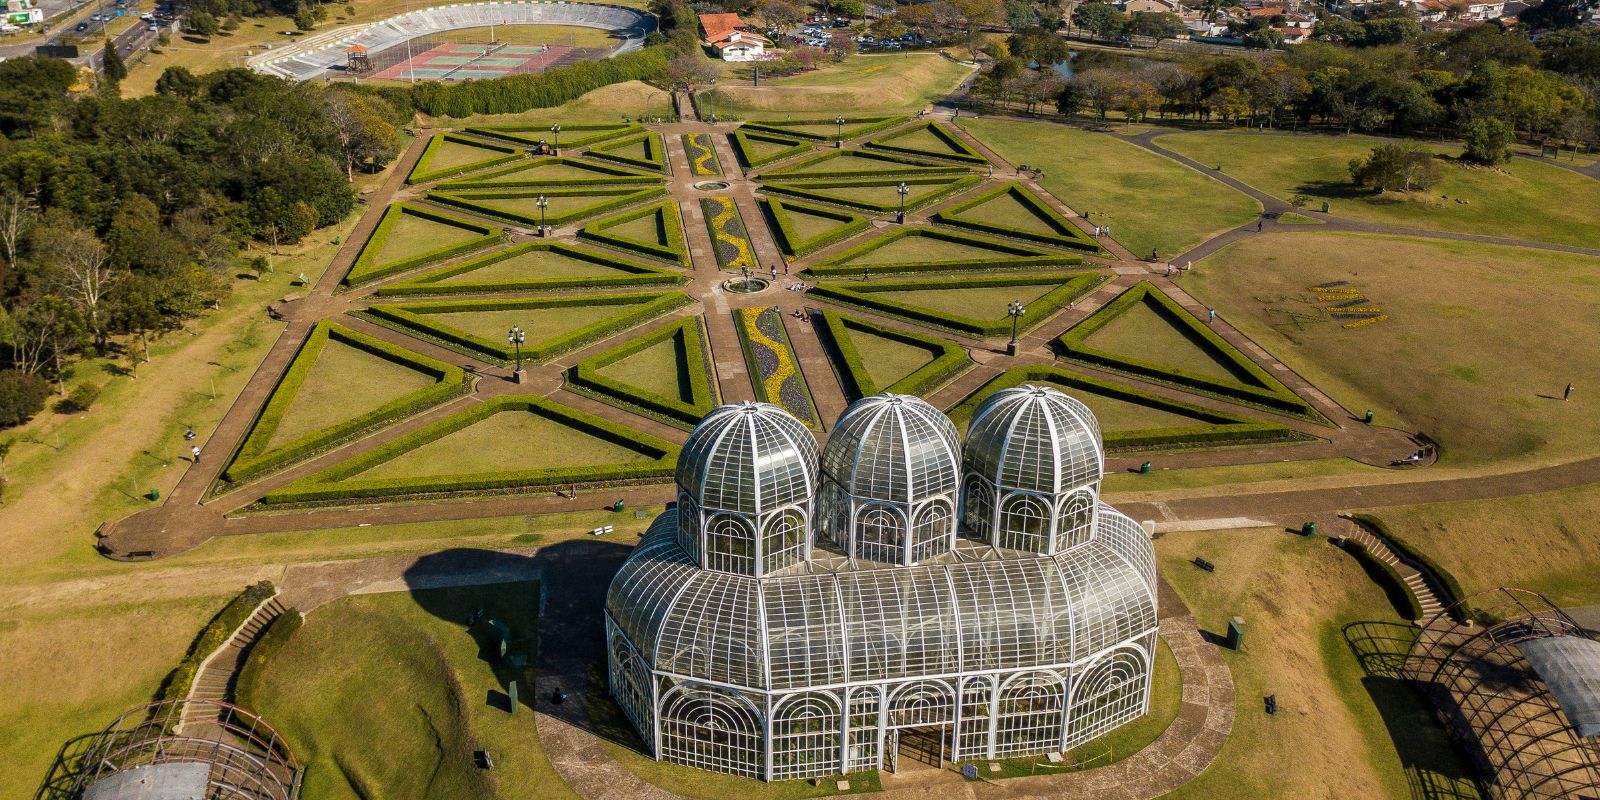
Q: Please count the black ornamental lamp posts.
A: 6